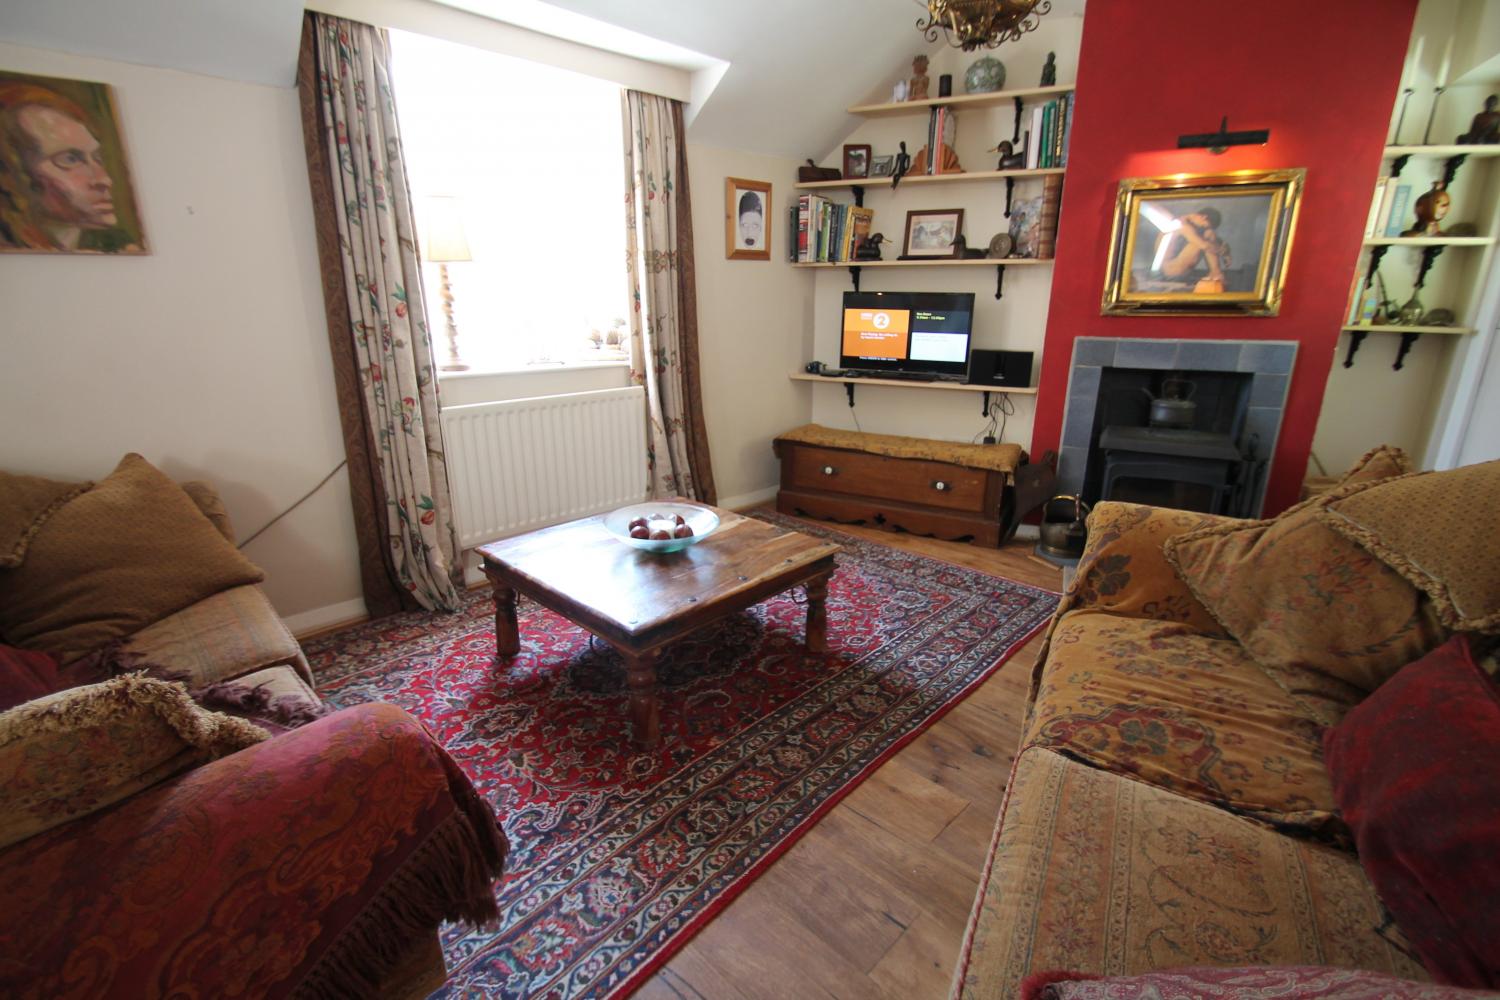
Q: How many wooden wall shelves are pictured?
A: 7